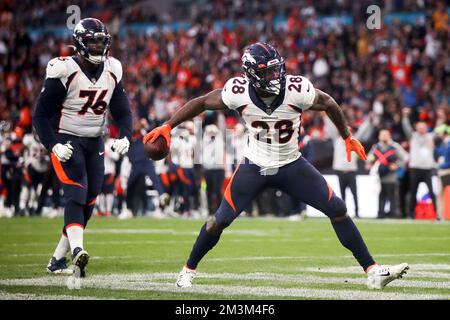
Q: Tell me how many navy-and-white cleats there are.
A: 2